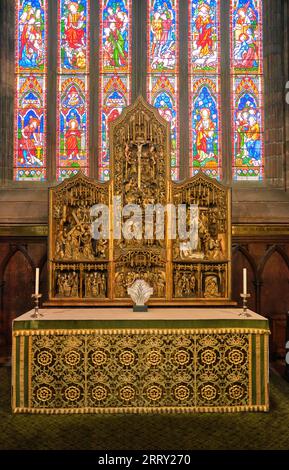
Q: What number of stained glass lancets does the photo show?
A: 6